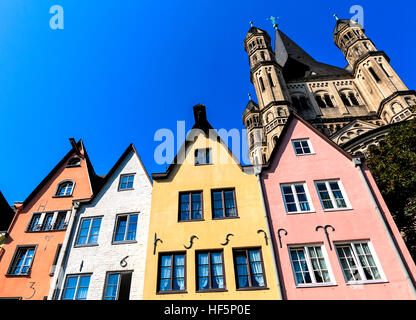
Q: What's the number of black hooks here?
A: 6